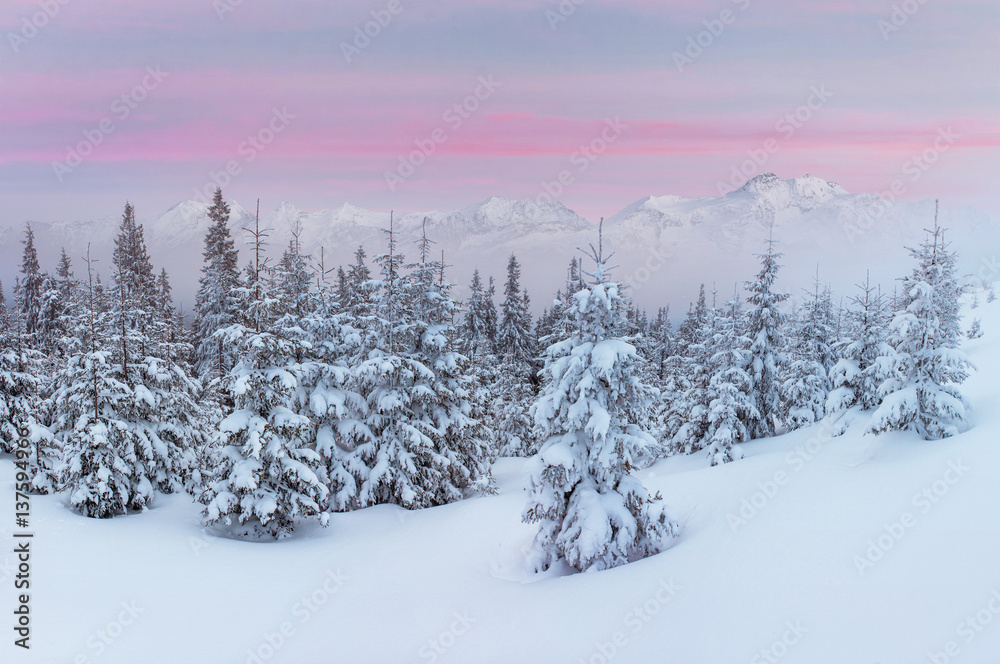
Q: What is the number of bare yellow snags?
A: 0